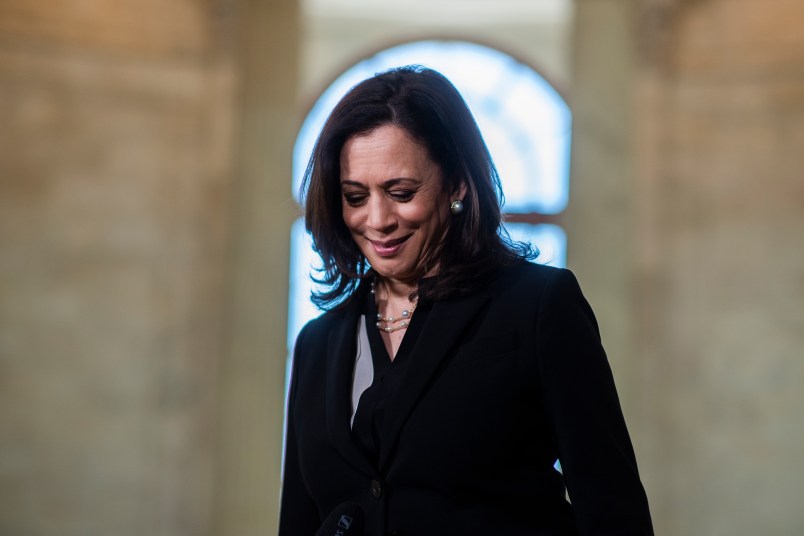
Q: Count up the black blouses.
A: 1